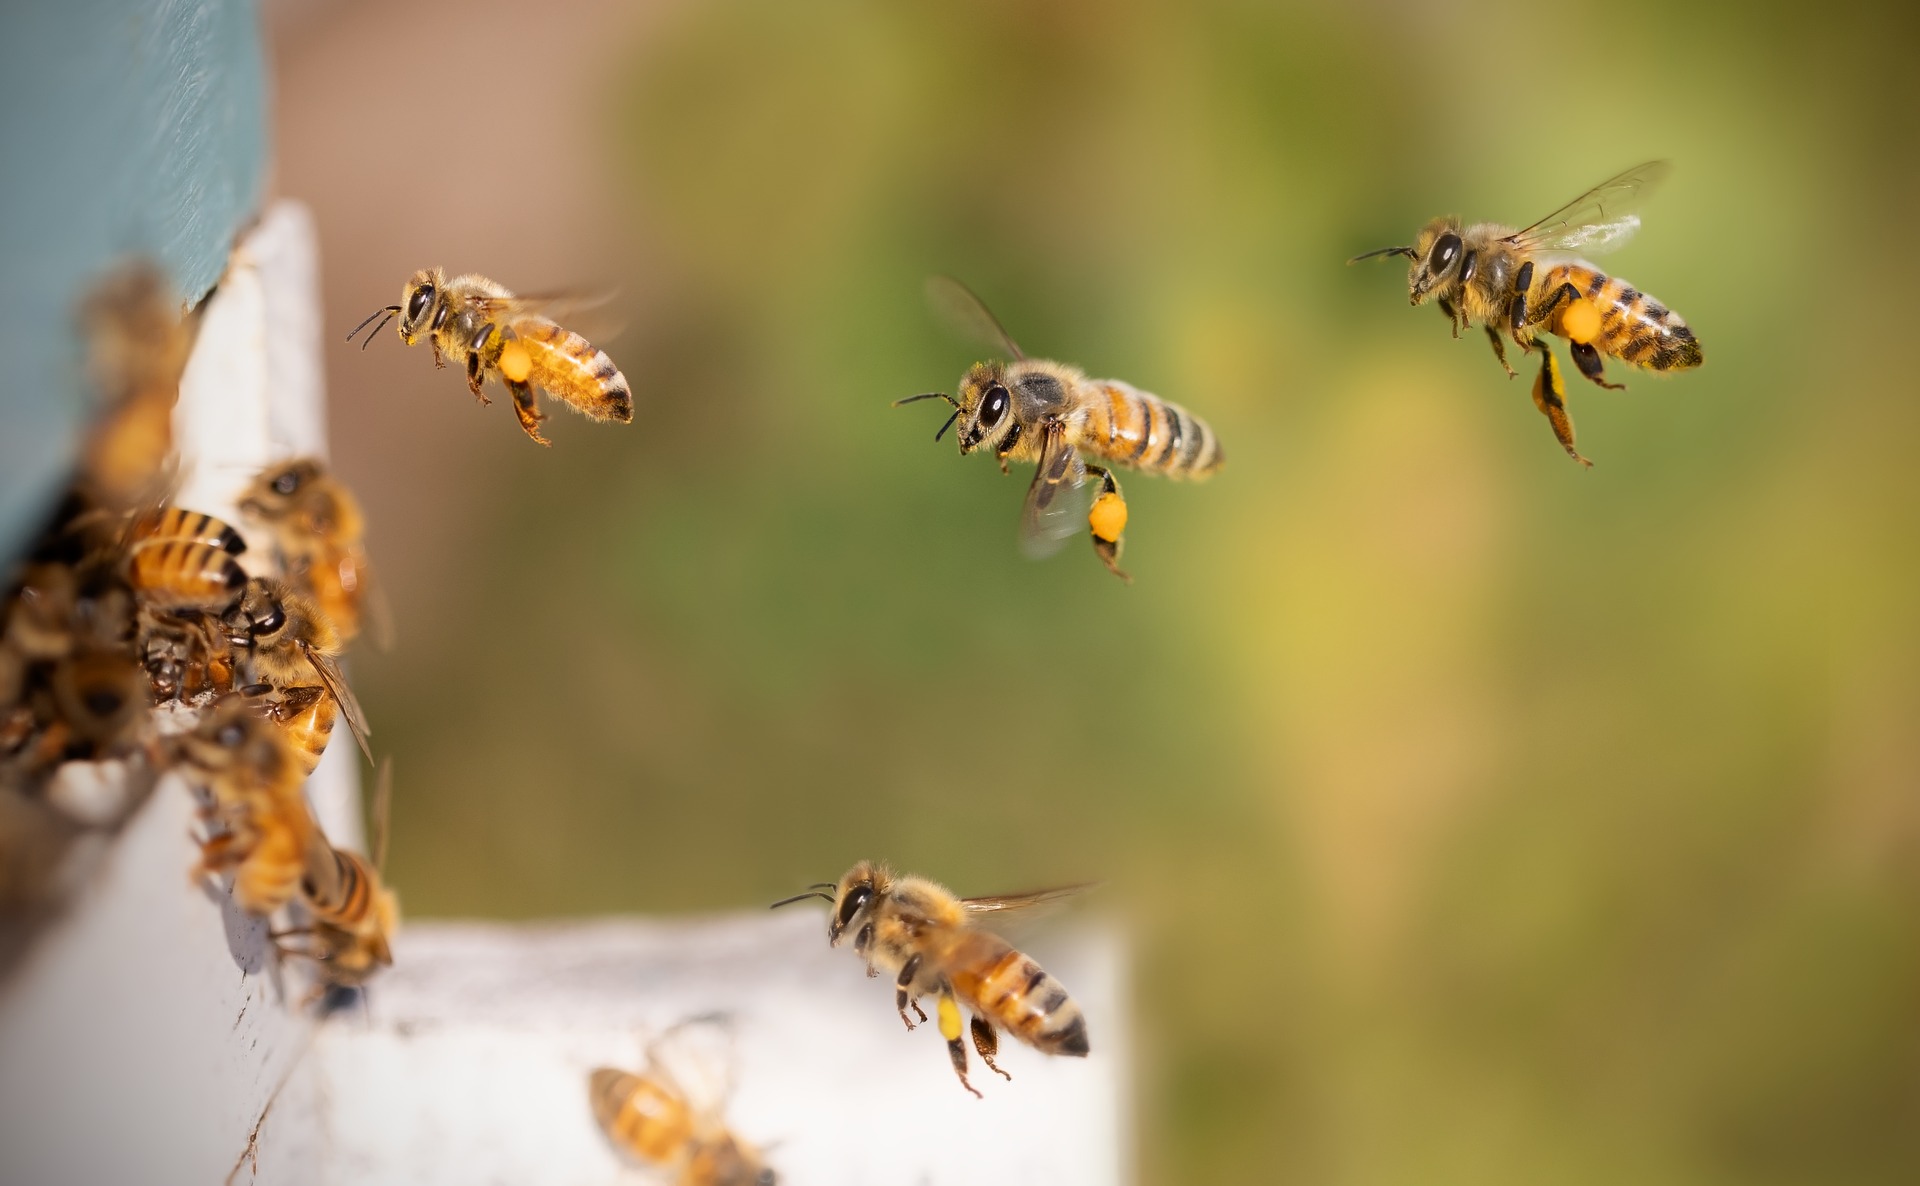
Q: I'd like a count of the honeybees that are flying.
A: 4